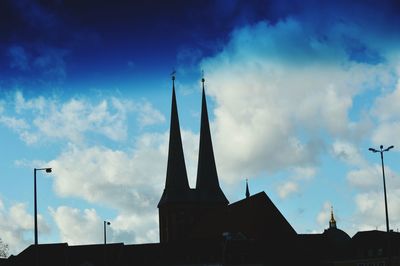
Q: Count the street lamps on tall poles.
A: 3